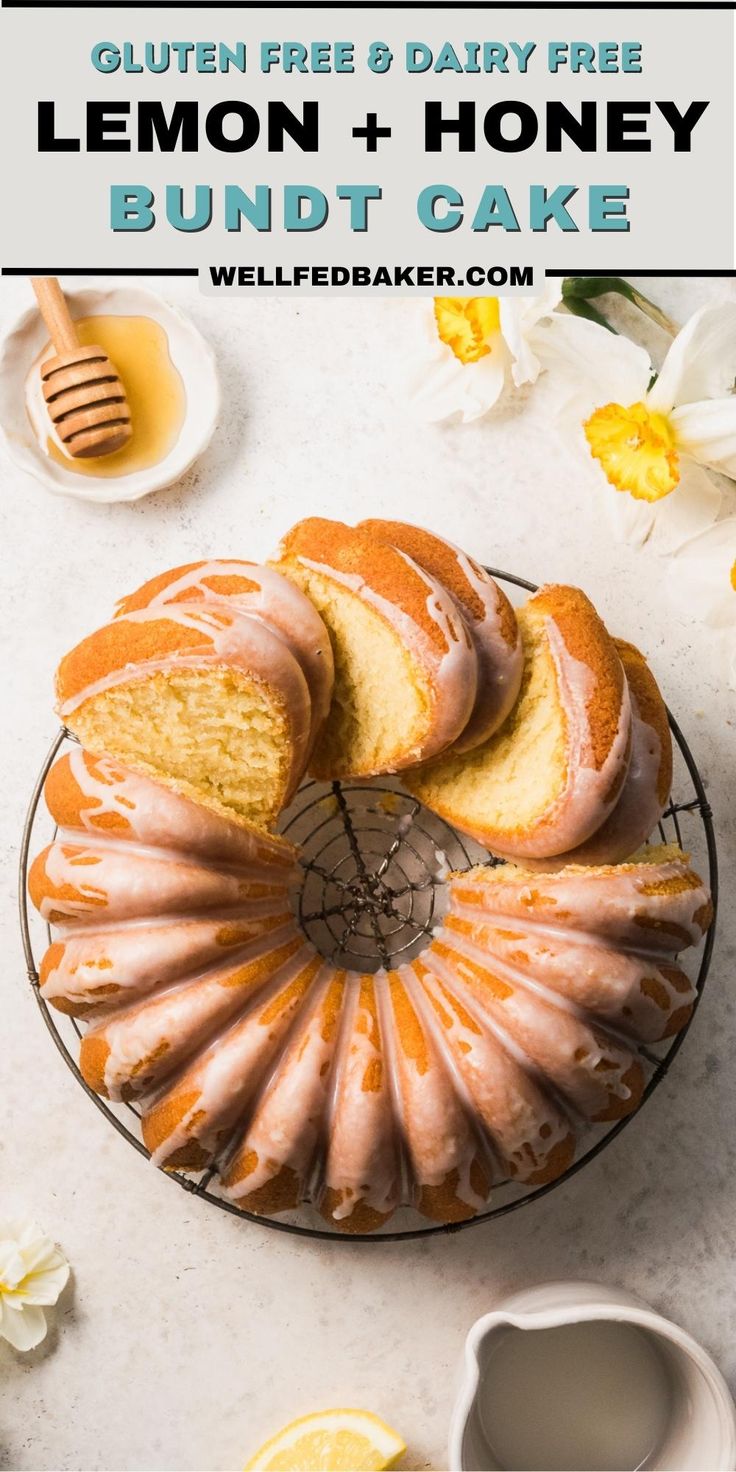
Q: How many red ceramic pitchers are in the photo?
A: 0